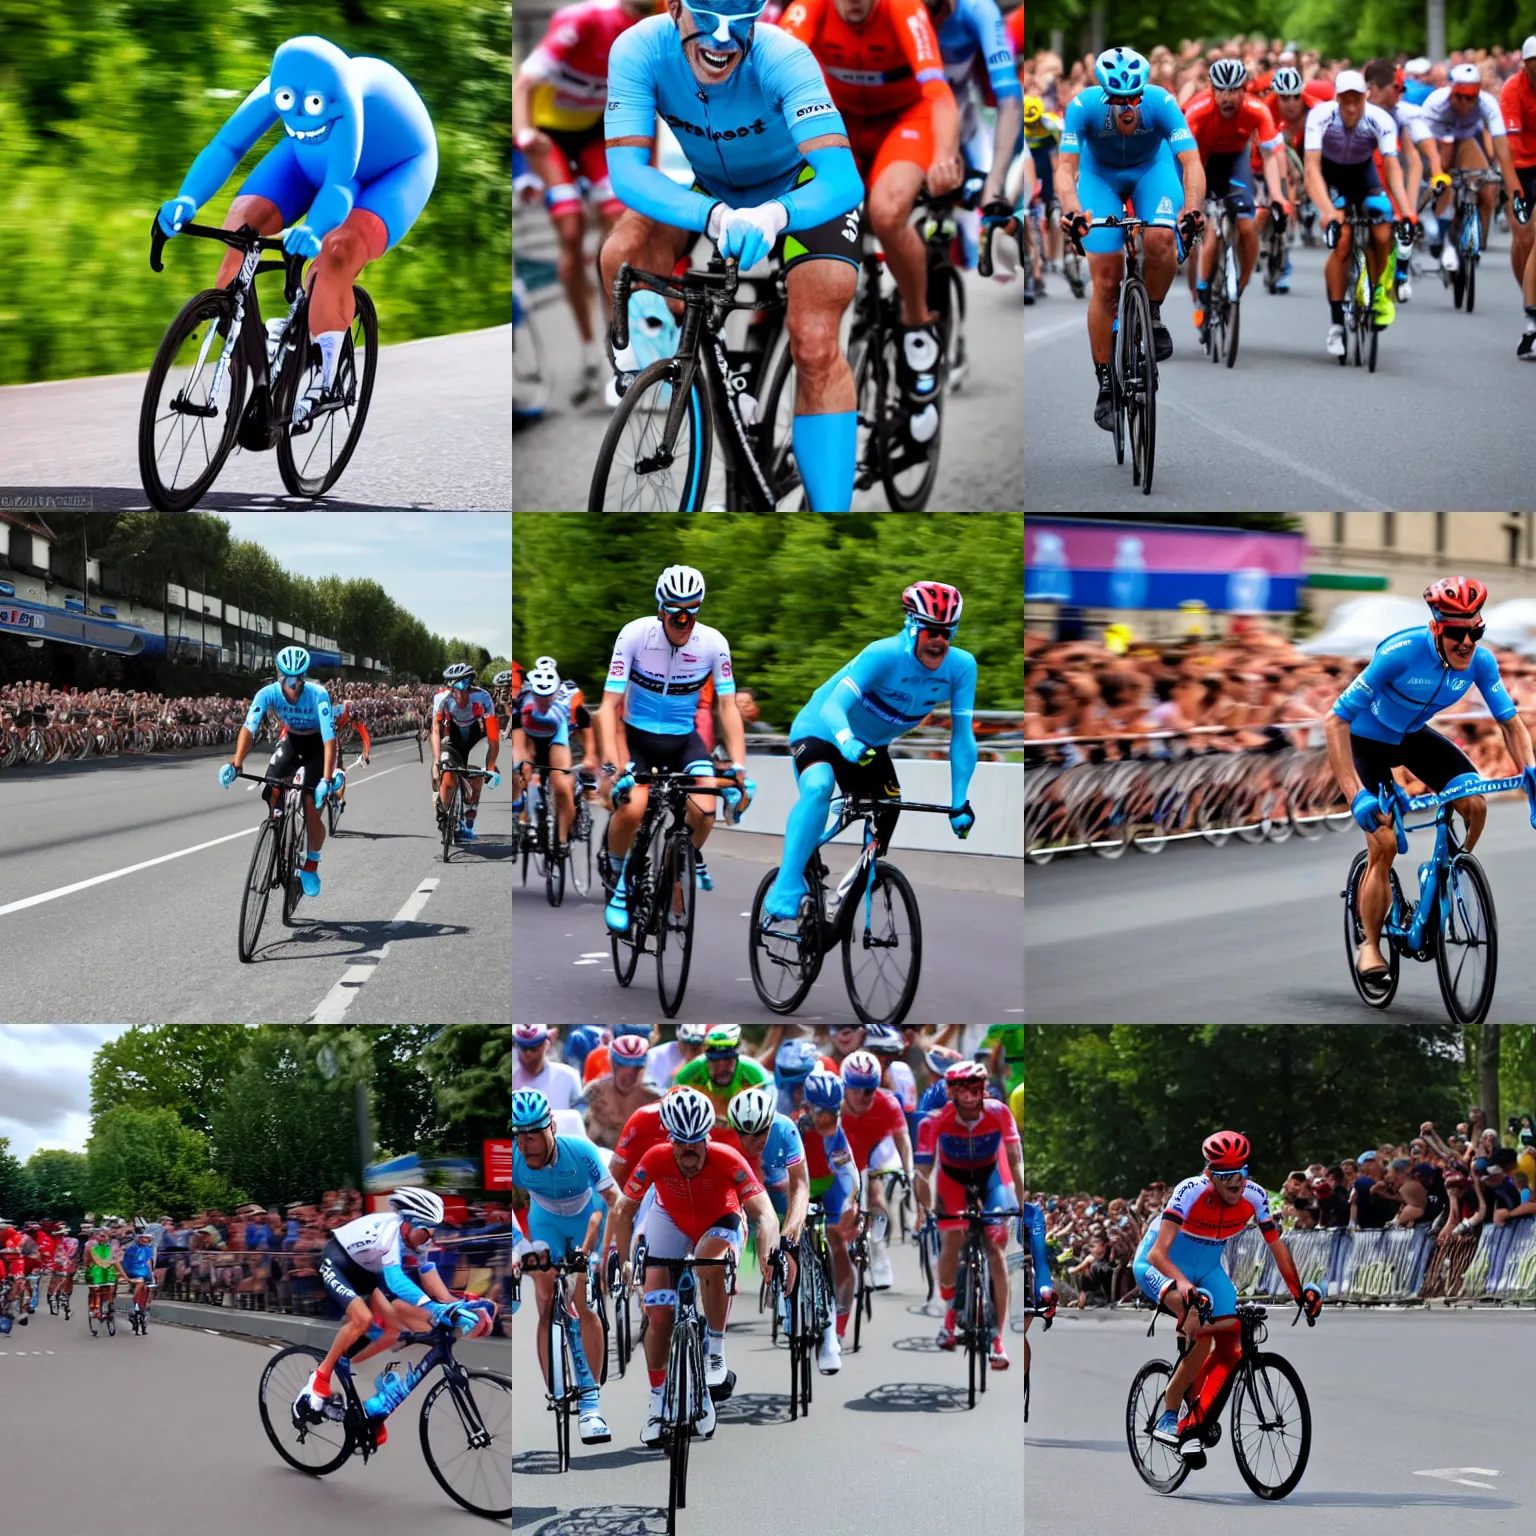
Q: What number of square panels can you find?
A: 9